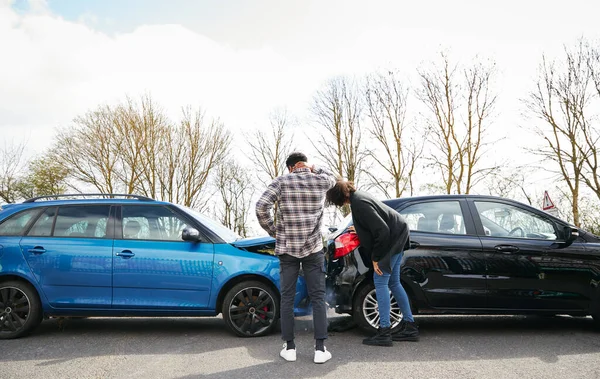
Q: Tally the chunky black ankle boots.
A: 2